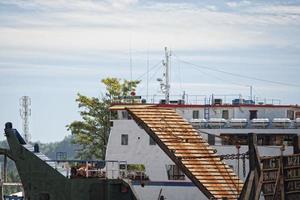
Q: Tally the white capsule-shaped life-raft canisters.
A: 6